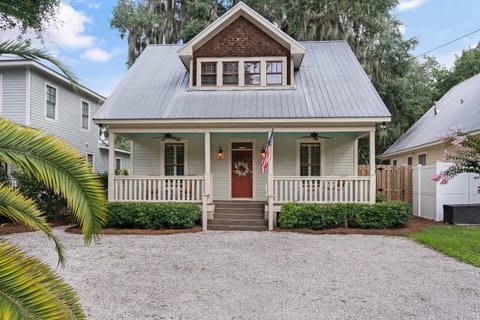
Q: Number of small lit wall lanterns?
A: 2